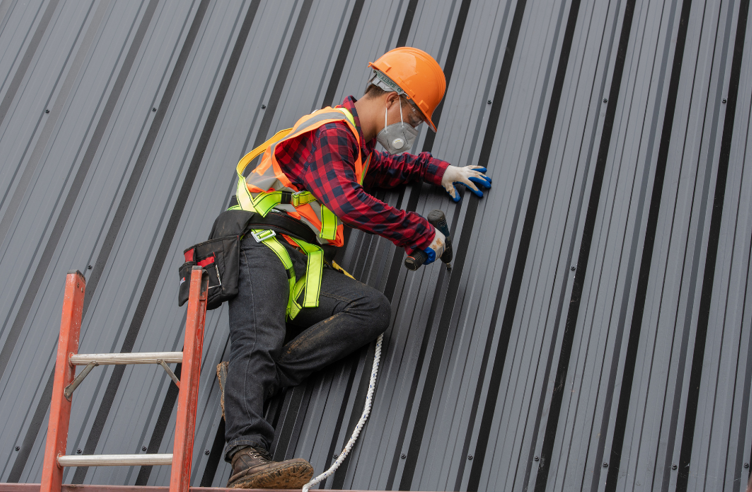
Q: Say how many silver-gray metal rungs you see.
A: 2